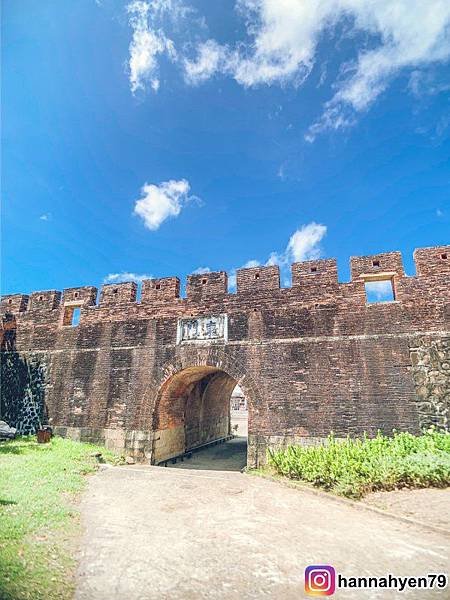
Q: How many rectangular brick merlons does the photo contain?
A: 10